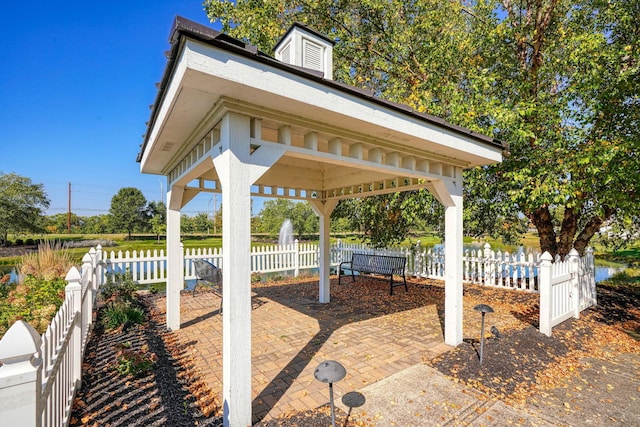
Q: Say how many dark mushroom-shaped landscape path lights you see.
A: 2